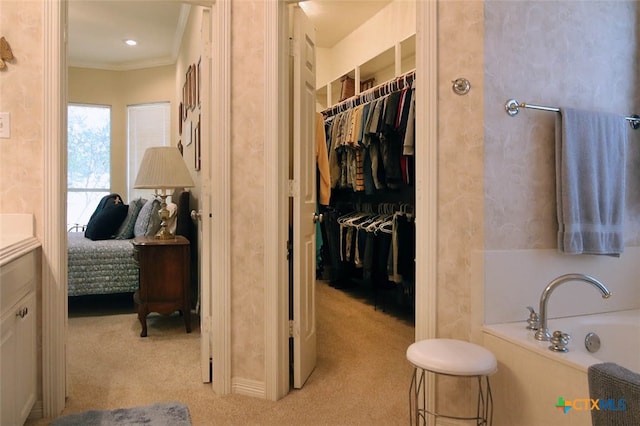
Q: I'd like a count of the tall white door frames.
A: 2